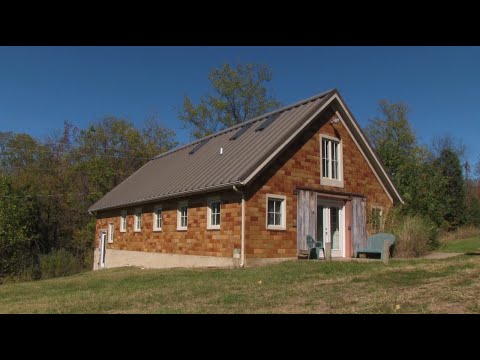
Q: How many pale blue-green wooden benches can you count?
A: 1